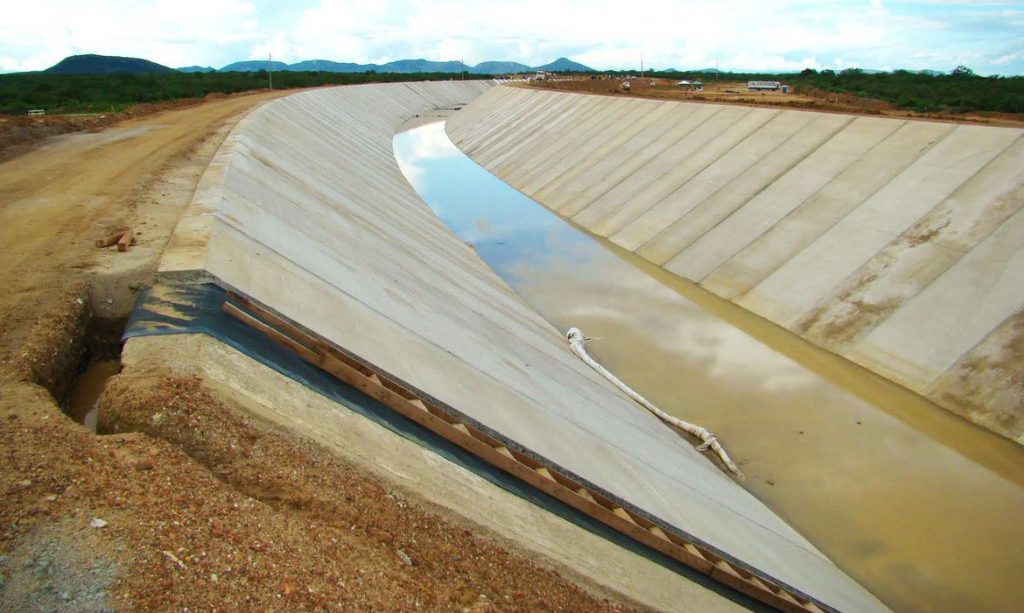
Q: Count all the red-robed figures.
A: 0